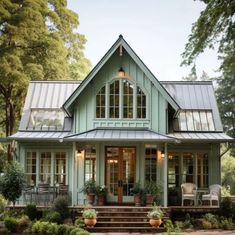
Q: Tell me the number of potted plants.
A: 6